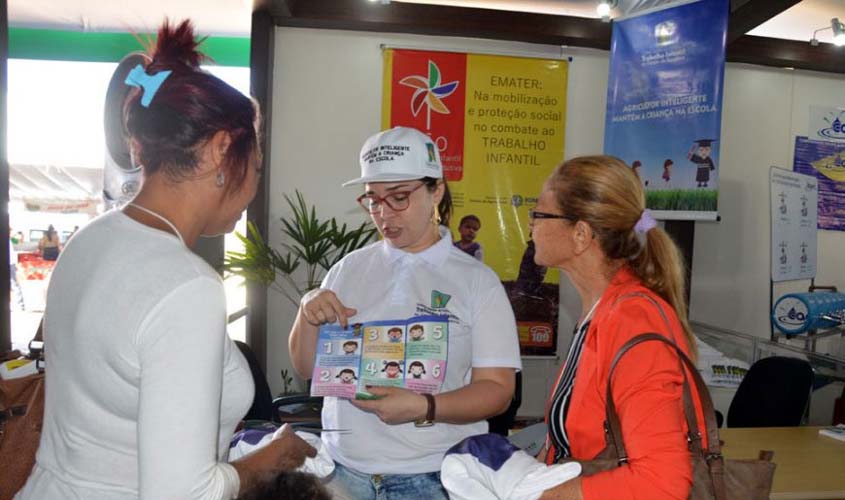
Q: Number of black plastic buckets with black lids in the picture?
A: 0